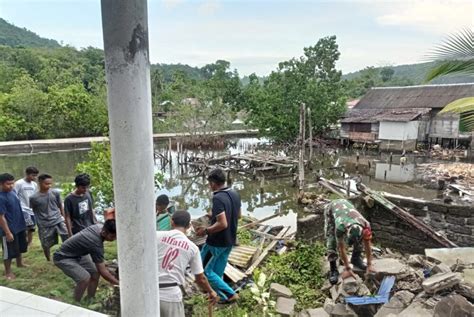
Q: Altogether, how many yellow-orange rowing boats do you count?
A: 0